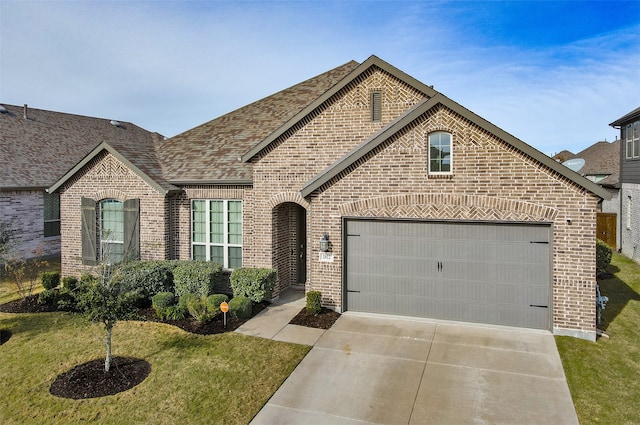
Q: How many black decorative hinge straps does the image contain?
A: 4